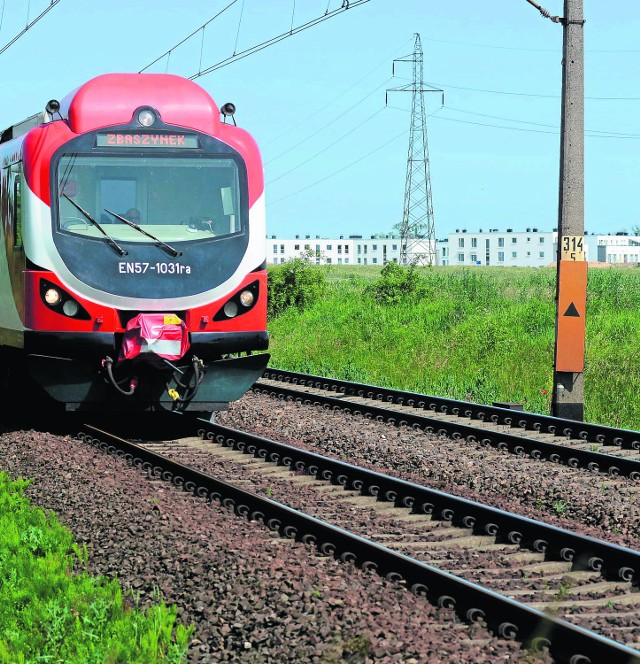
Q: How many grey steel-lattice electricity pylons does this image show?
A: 1